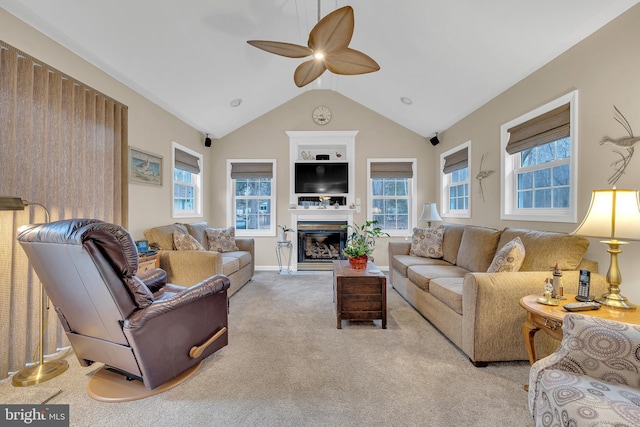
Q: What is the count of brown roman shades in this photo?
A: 5